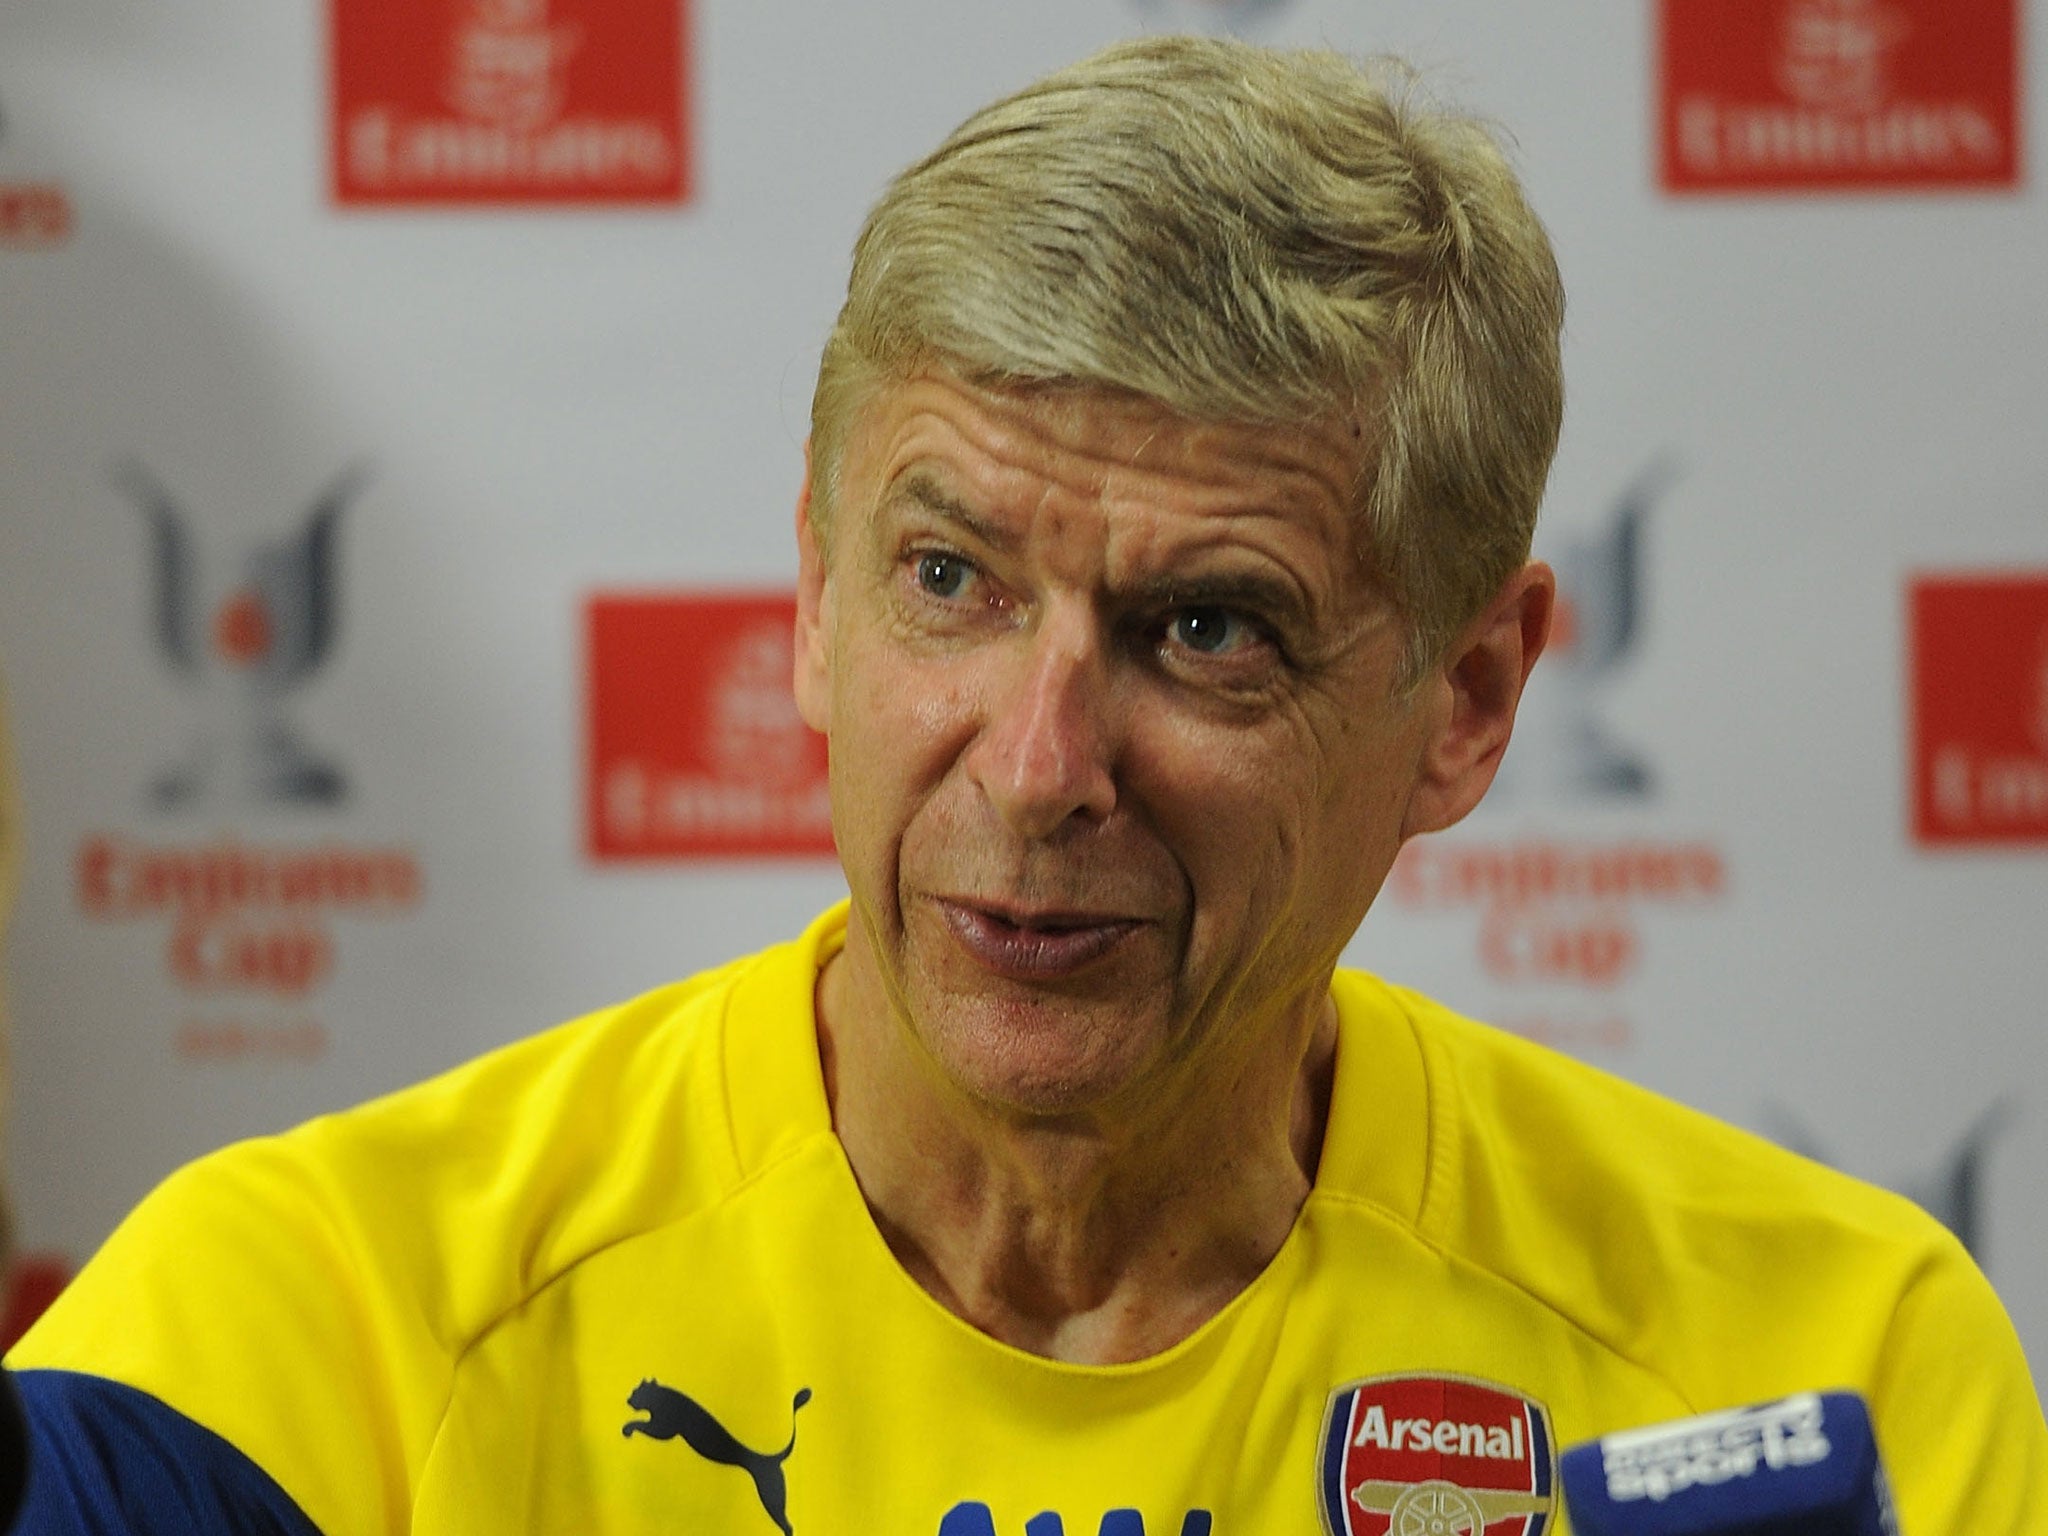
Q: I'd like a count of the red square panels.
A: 4